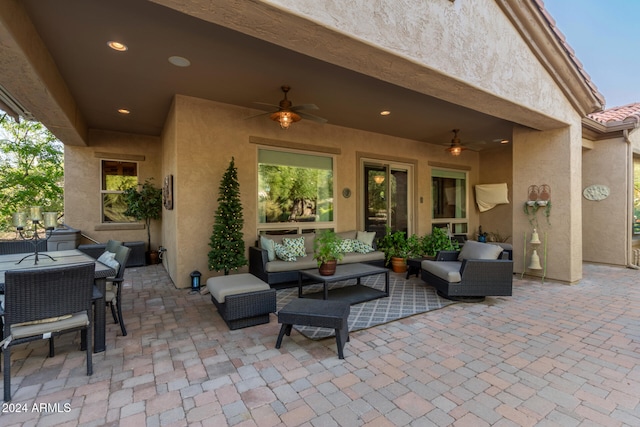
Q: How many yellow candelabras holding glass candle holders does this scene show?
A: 0